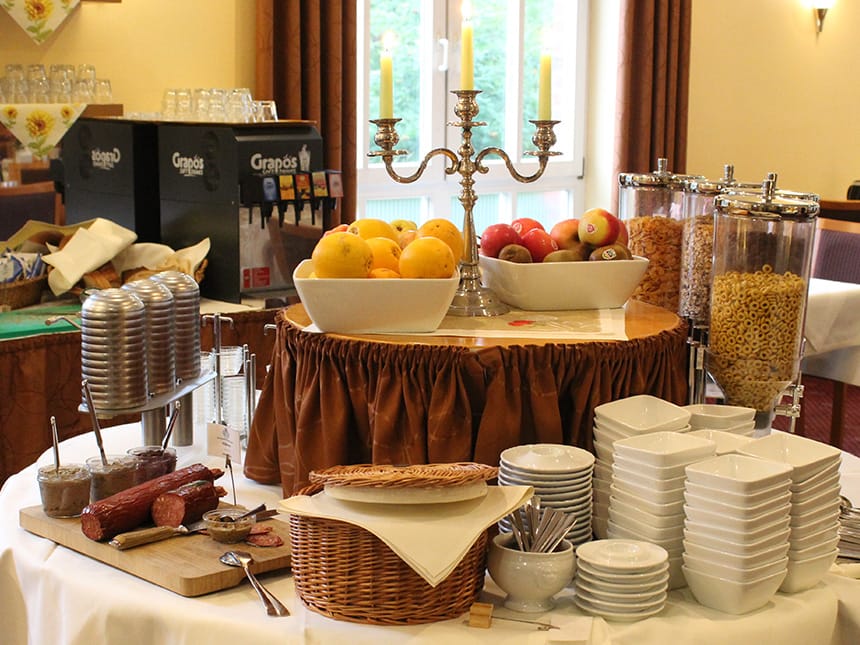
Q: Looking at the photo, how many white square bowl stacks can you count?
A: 6